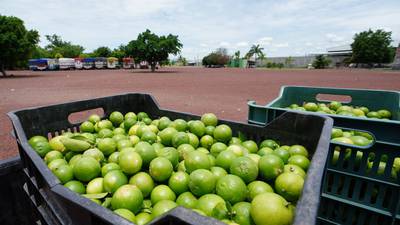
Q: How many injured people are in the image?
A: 0